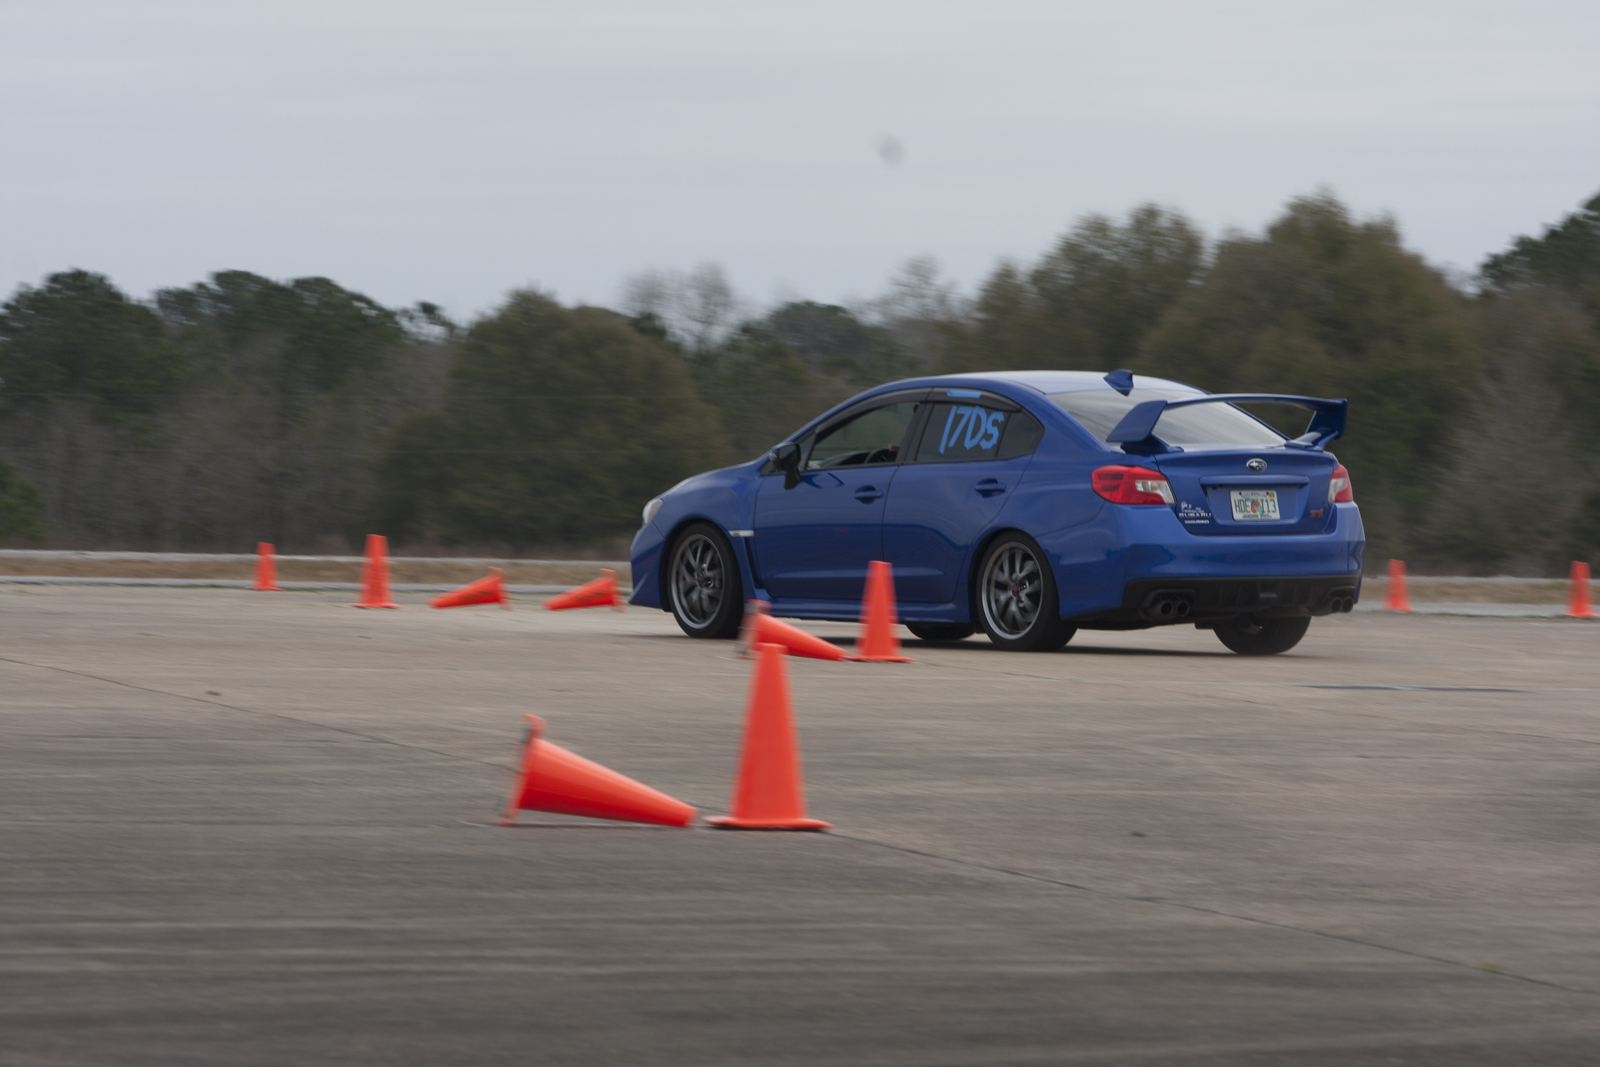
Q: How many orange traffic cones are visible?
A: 10